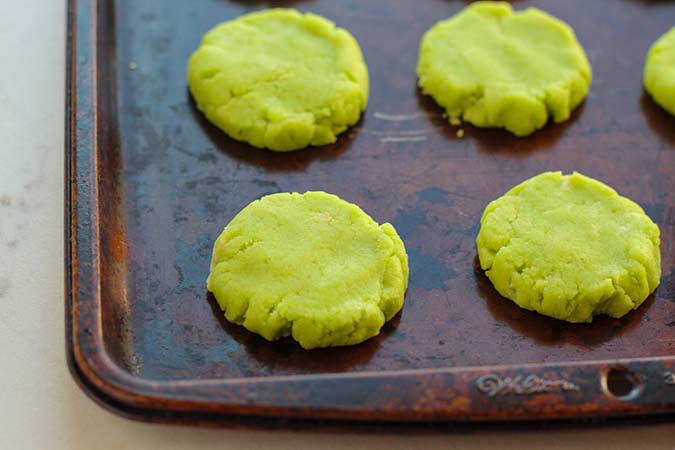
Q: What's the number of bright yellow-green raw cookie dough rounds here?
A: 5